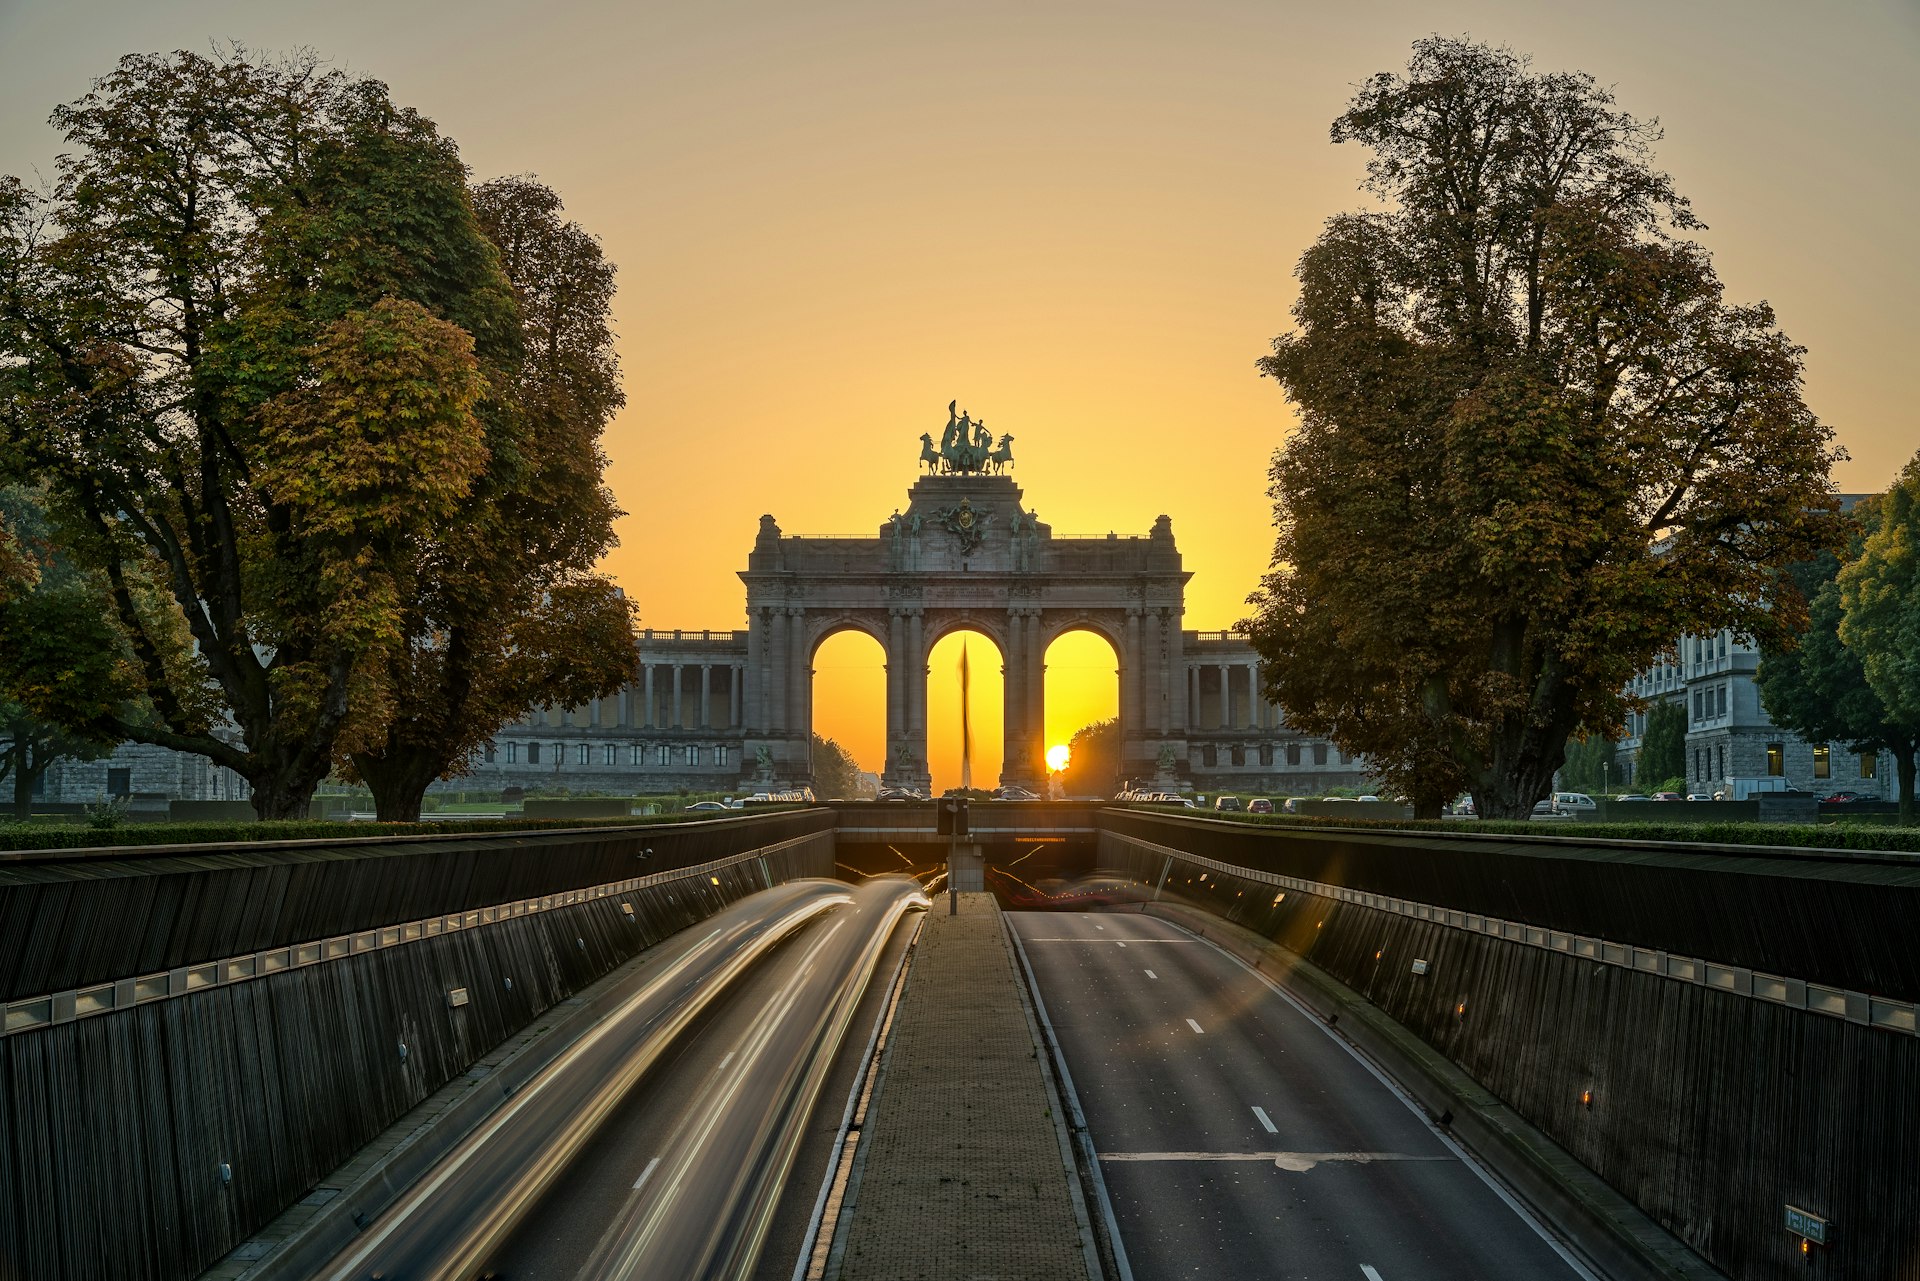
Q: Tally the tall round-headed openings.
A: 3